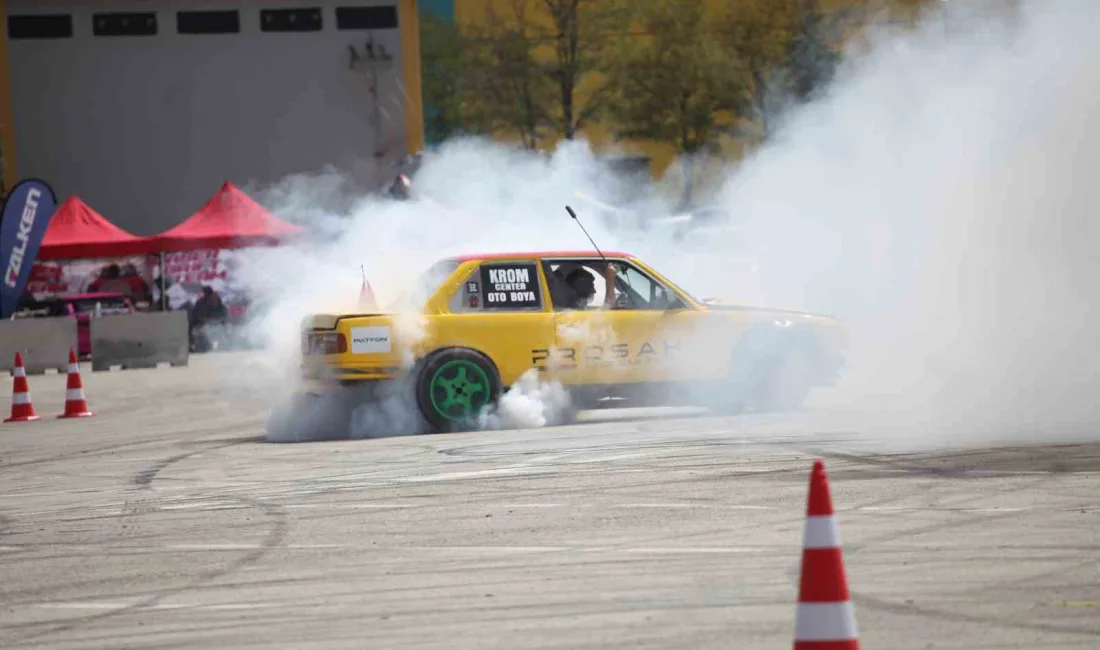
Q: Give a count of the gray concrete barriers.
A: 2